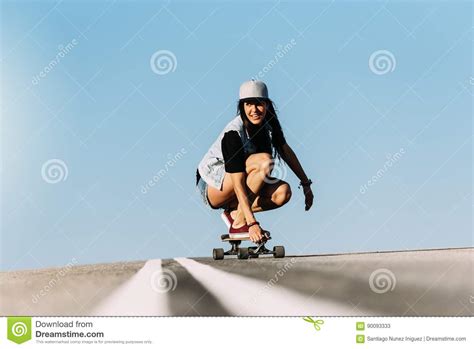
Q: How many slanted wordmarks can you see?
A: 6